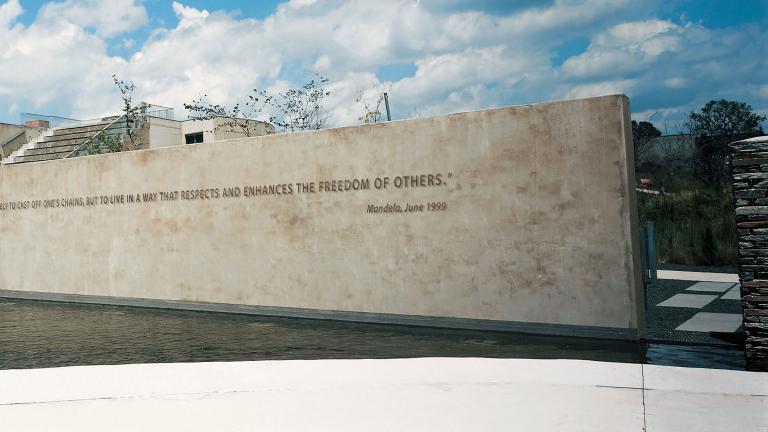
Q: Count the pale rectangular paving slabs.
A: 4